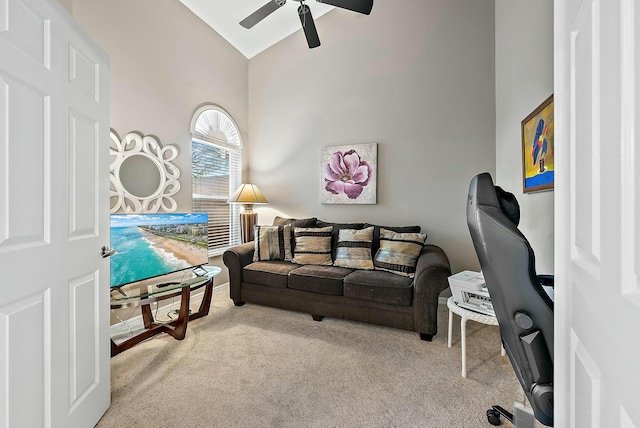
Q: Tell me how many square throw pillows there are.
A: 4